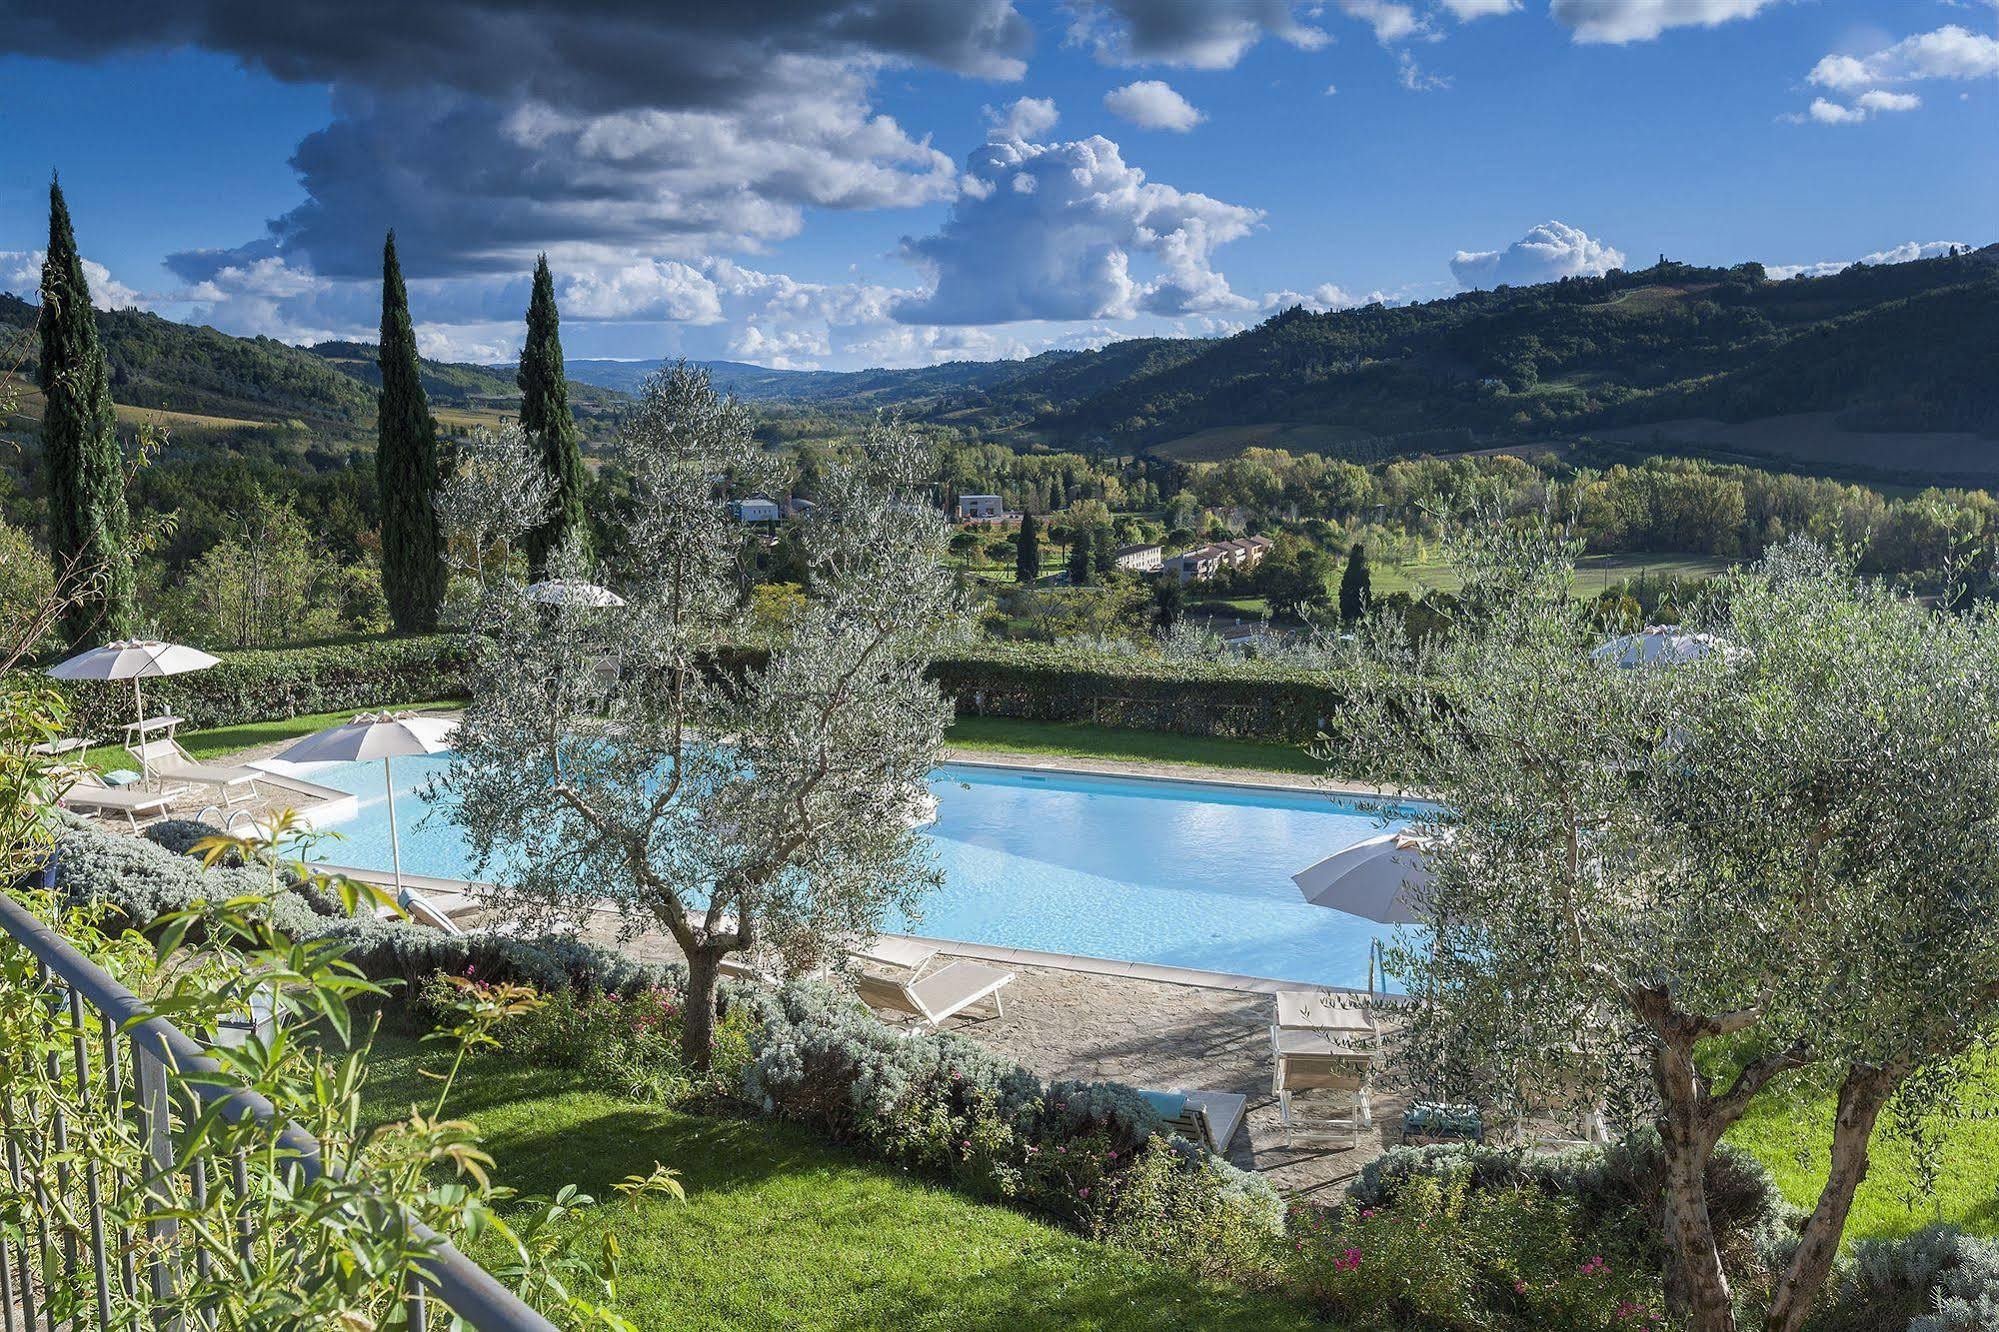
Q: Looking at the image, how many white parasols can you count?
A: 5